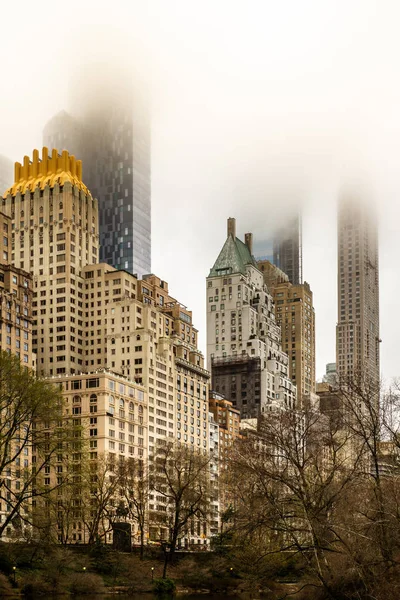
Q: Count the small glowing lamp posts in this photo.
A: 4